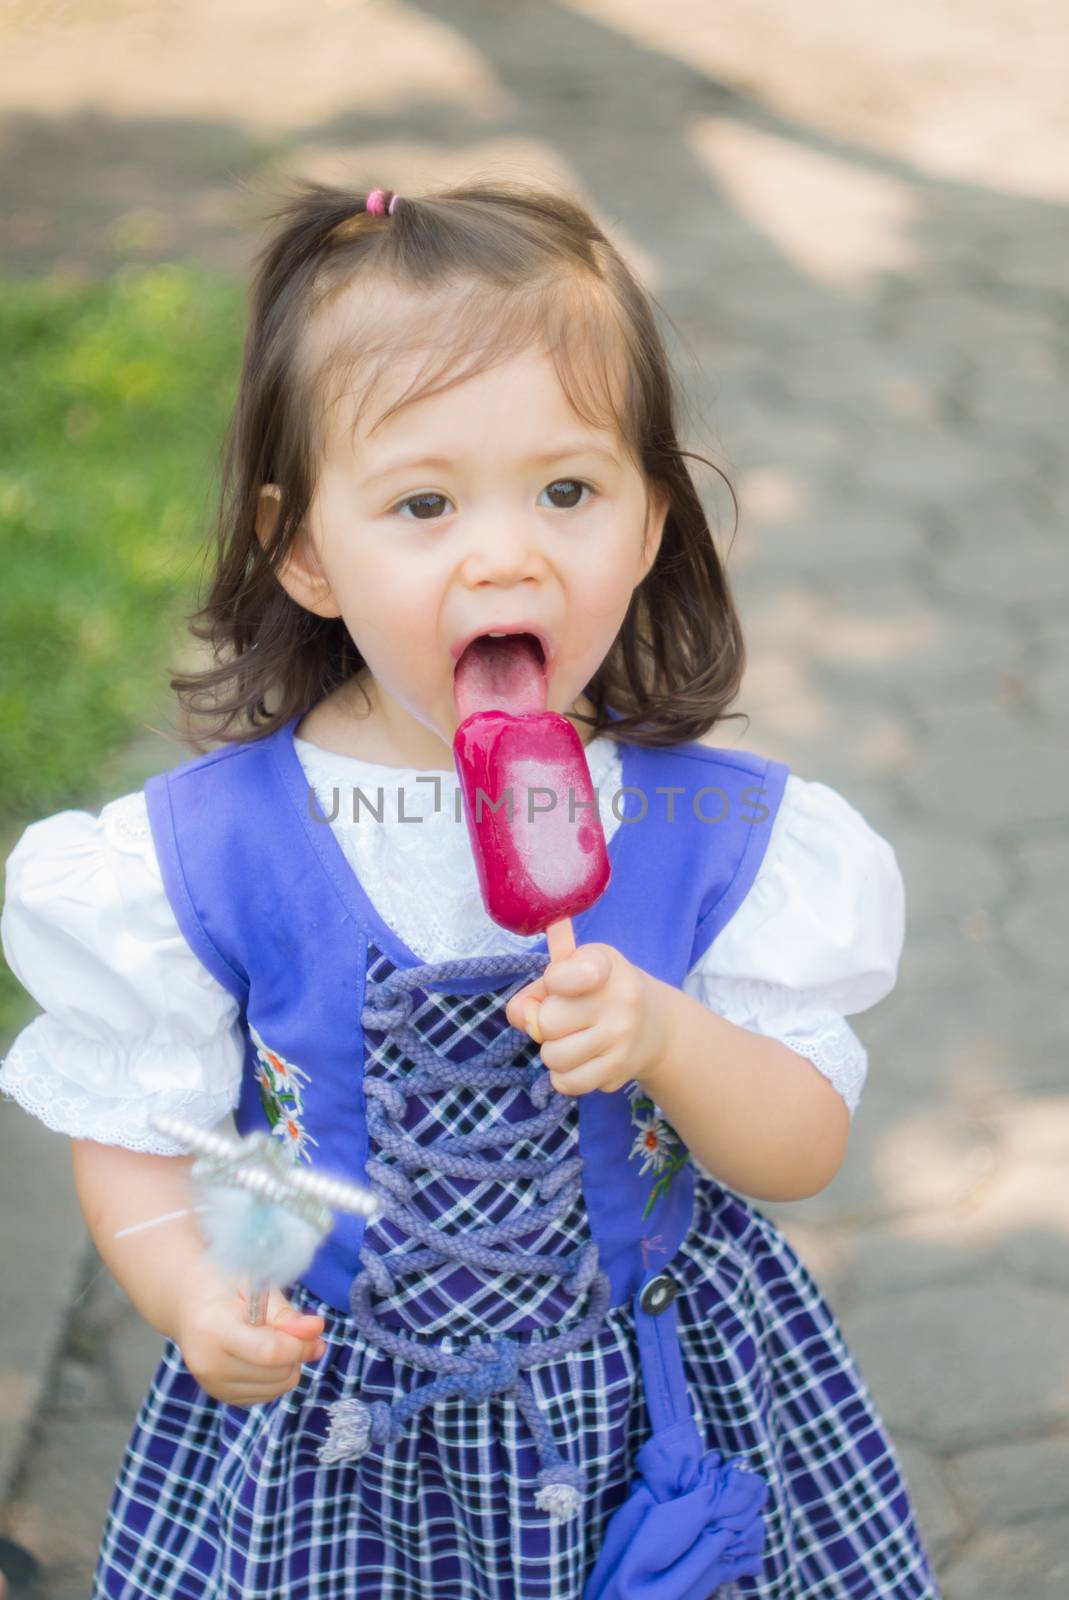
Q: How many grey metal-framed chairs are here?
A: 0